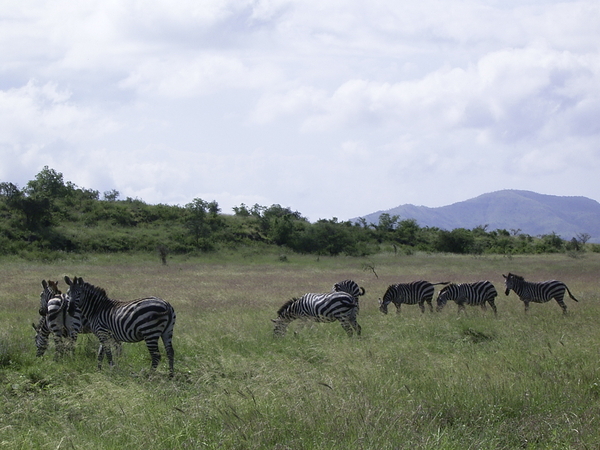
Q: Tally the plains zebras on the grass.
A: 8